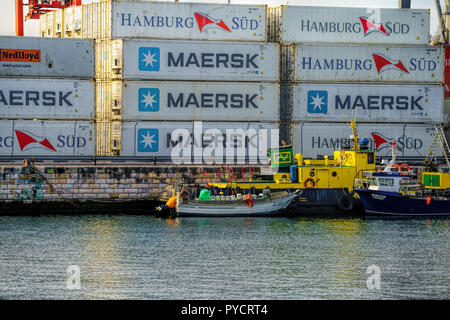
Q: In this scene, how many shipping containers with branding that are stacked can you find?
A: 11